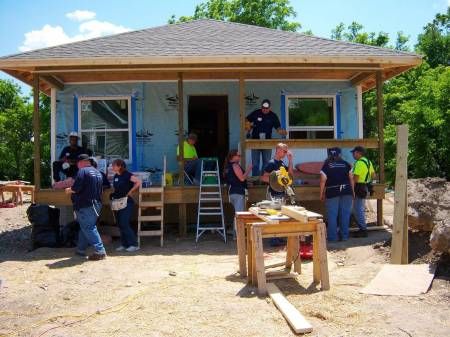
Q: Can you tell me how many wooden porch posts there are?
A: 4